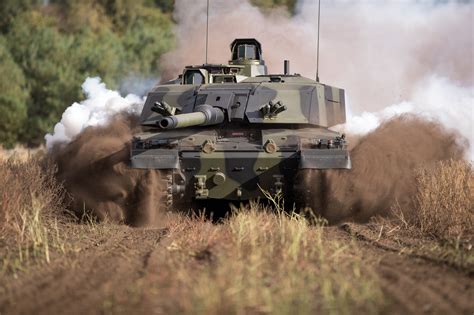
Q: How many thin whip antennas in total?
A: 2